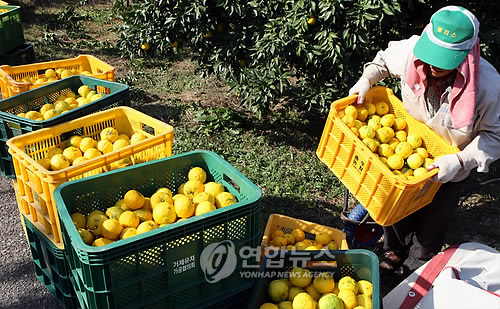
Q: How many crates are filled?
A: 7